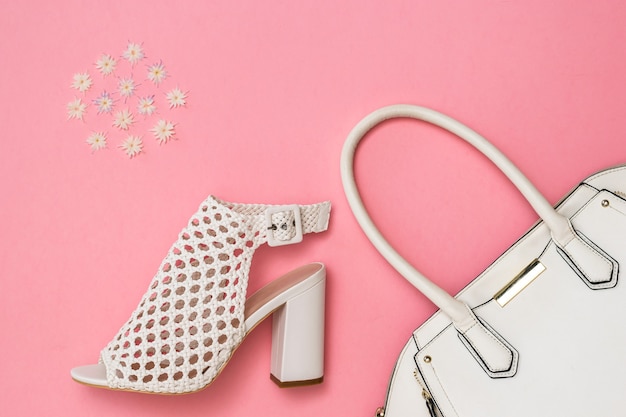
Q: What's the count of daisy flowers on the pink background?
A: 13